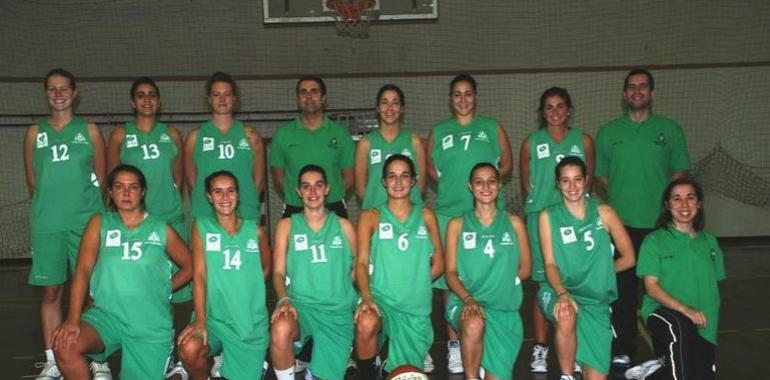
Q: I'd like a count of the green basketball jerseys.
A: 12